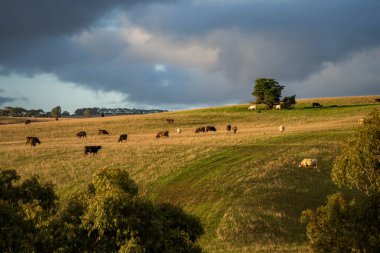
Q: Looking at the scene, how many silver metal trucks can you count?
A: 0